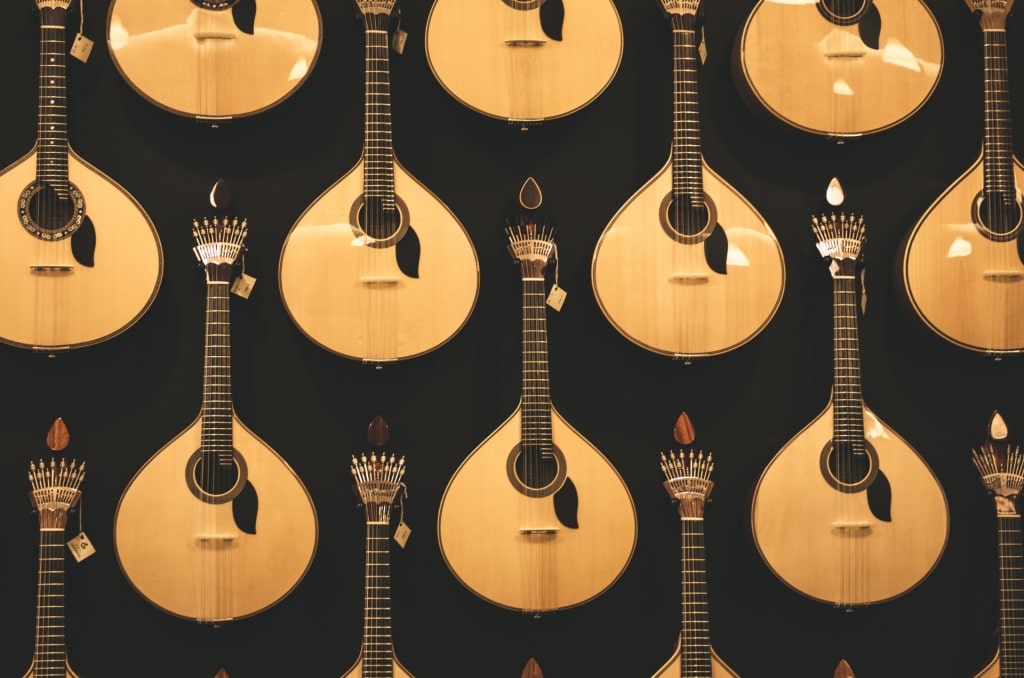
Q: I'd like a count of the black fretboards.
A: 11